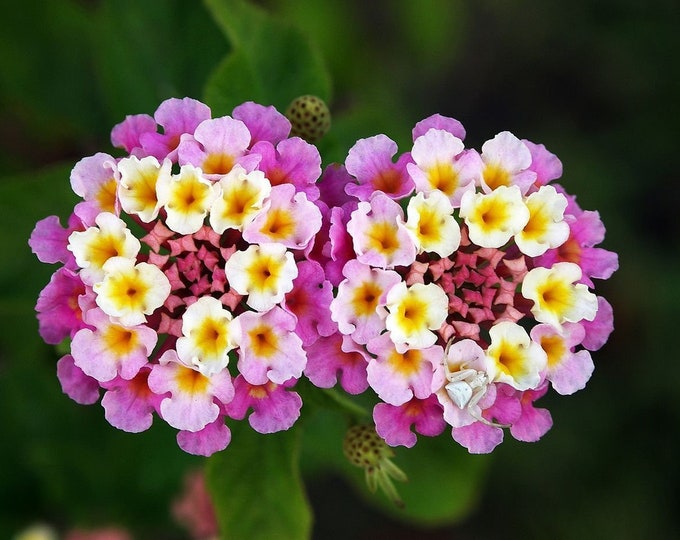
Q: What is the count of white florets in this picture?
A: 13